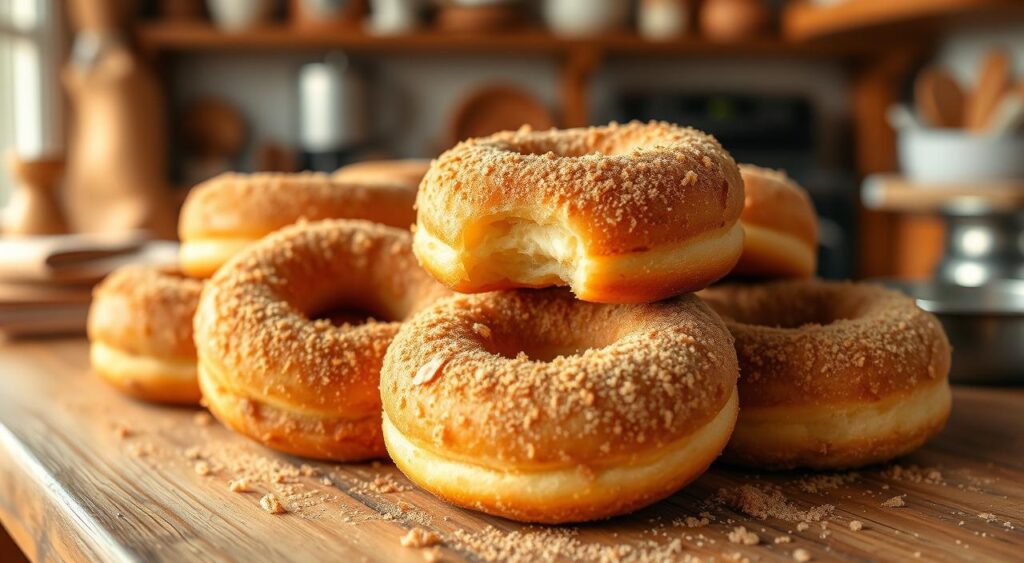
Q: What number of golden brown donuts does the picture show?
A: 8